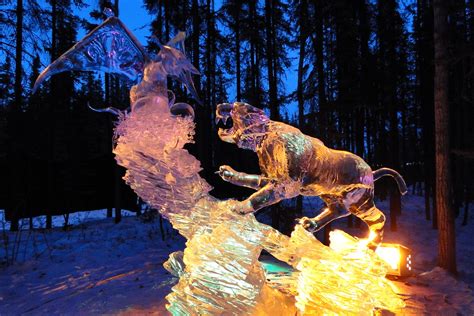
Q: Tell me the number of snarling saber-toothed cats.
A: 1